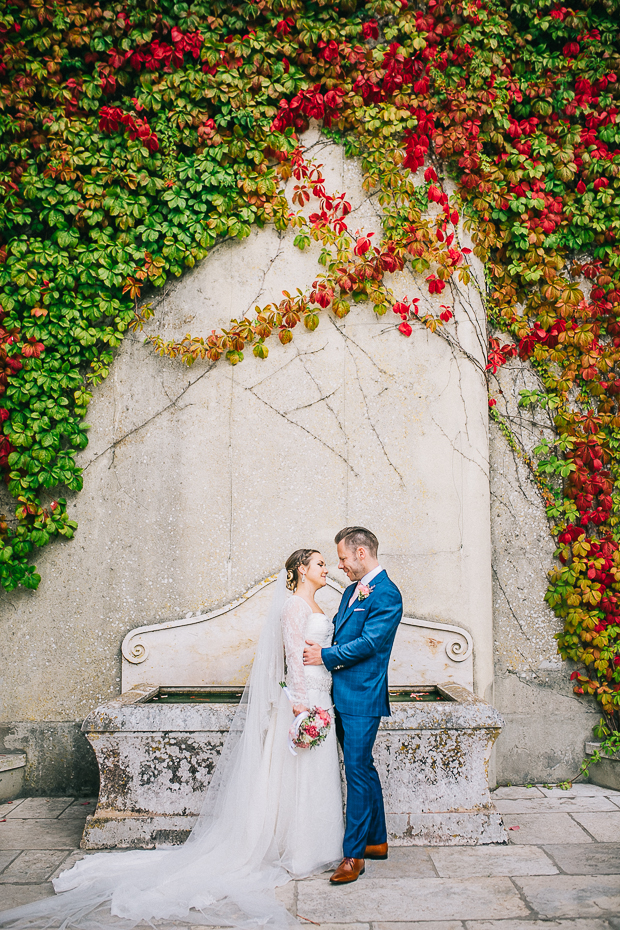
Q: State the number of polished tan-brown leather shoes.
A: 2